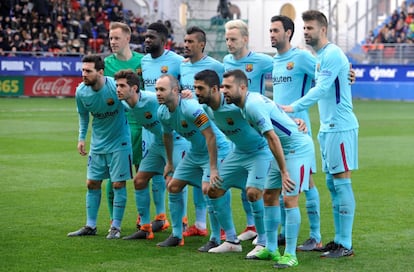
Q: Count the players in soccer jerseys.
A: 11